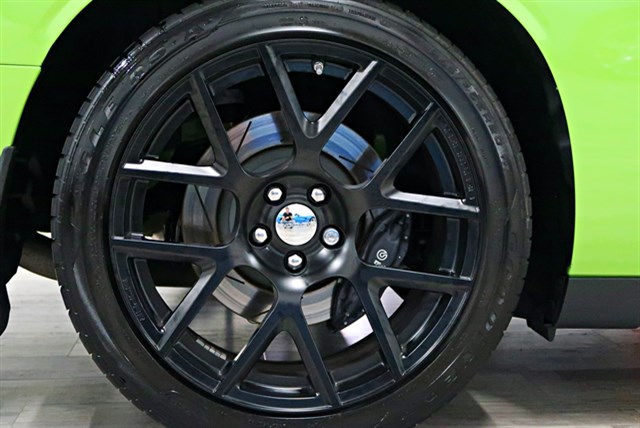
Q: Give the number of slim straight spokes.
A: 12